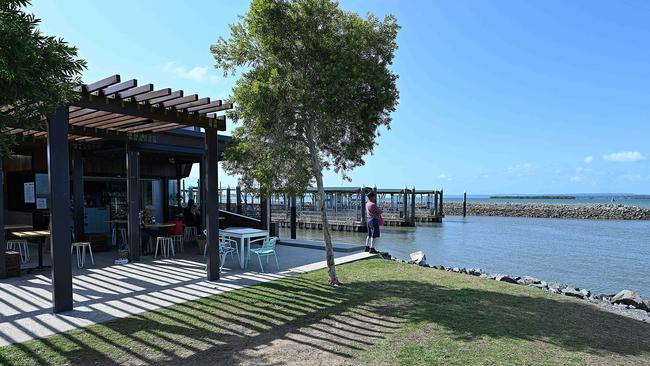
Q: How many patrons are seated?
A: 2